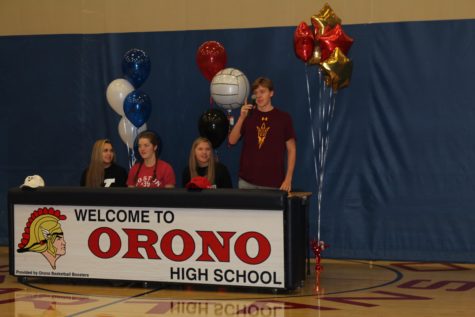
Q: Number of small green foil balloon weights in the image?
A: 0